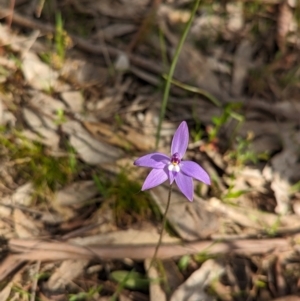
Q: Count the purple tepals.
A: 5